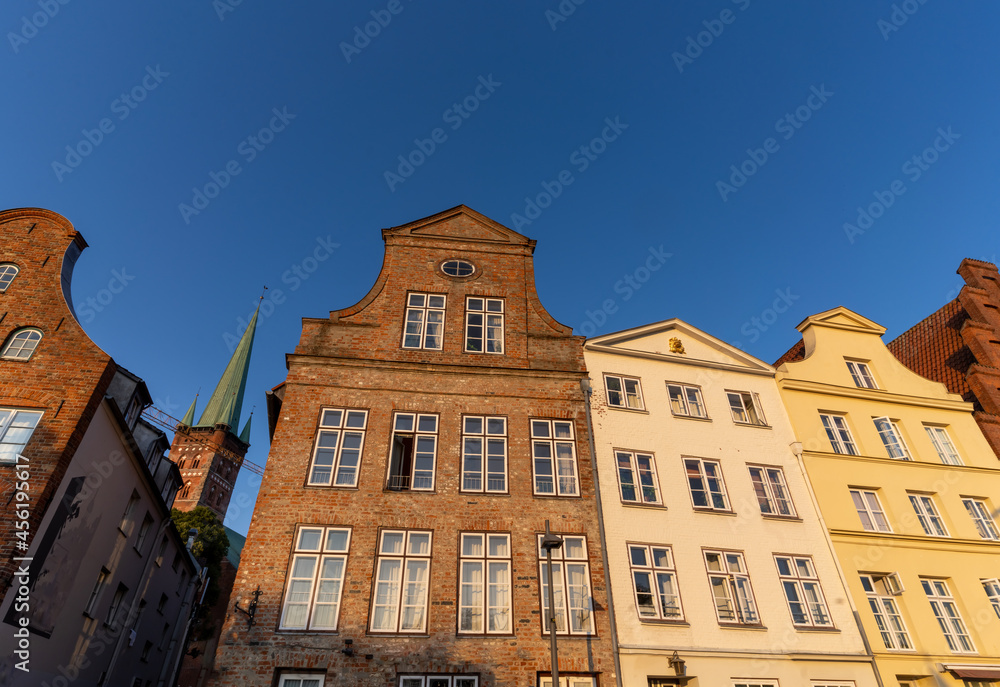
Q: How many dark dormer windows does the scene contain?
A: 3